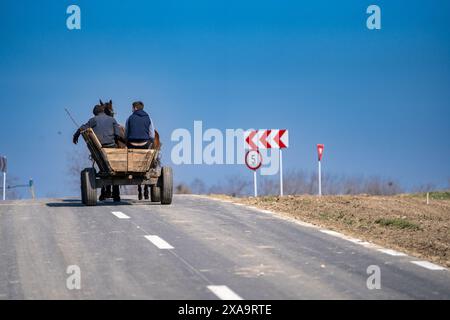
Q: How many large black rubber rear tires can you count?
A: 2